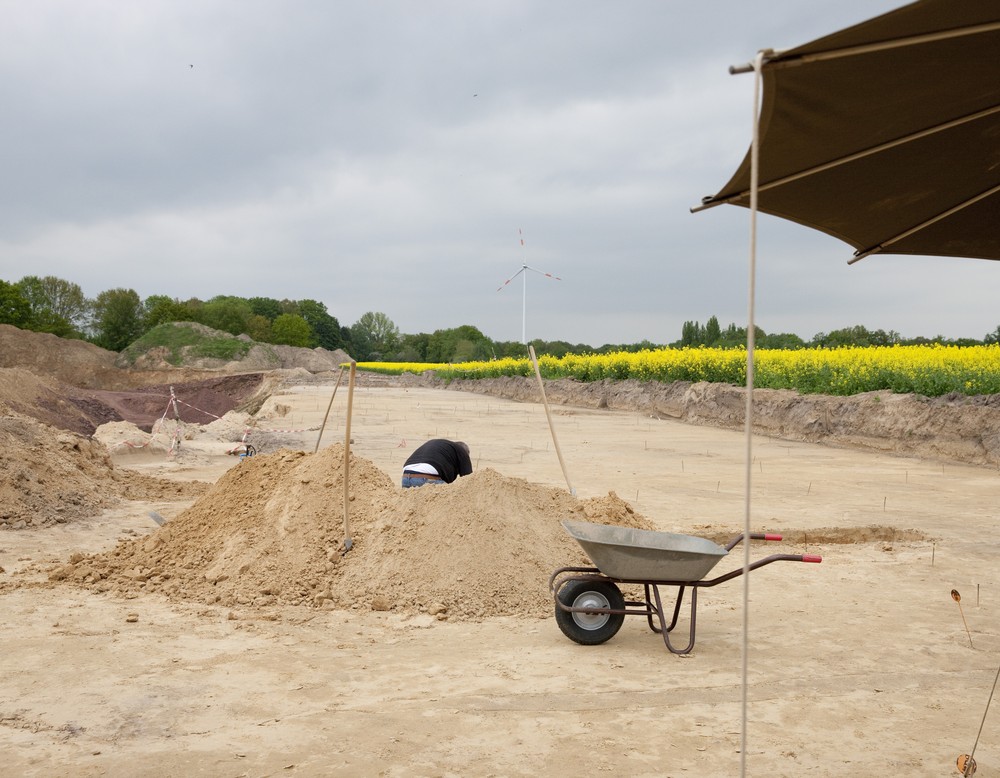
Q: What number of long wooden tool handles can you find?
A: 3